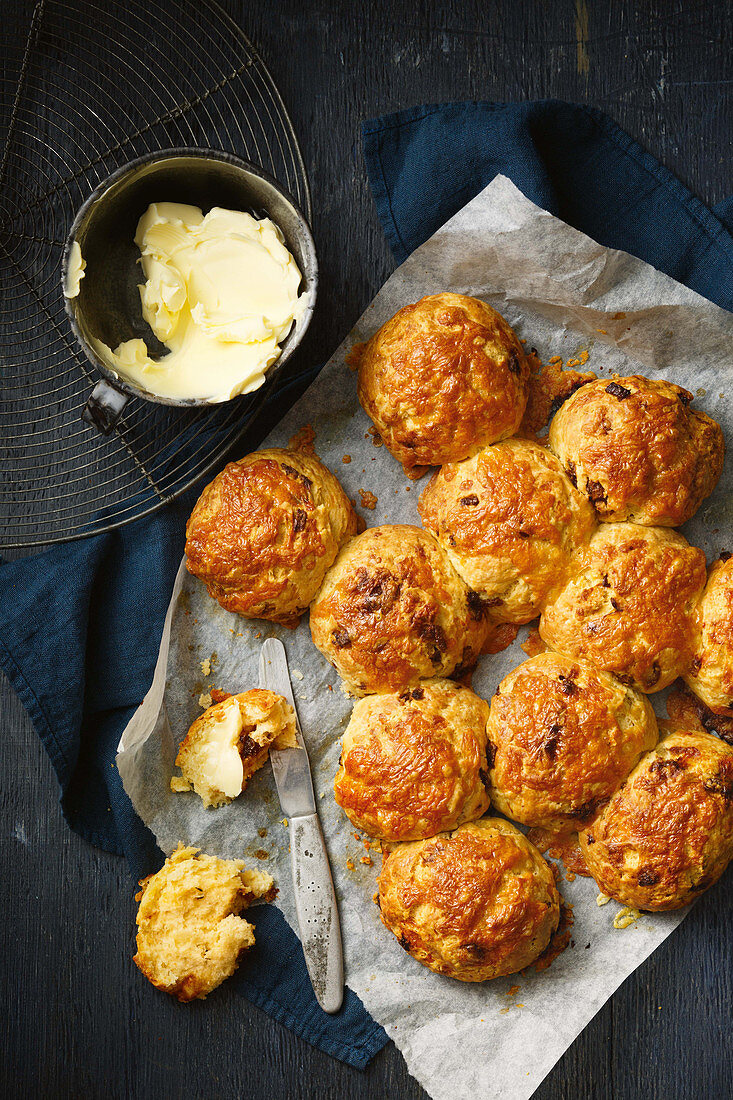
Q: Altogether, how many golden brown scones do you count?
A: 11